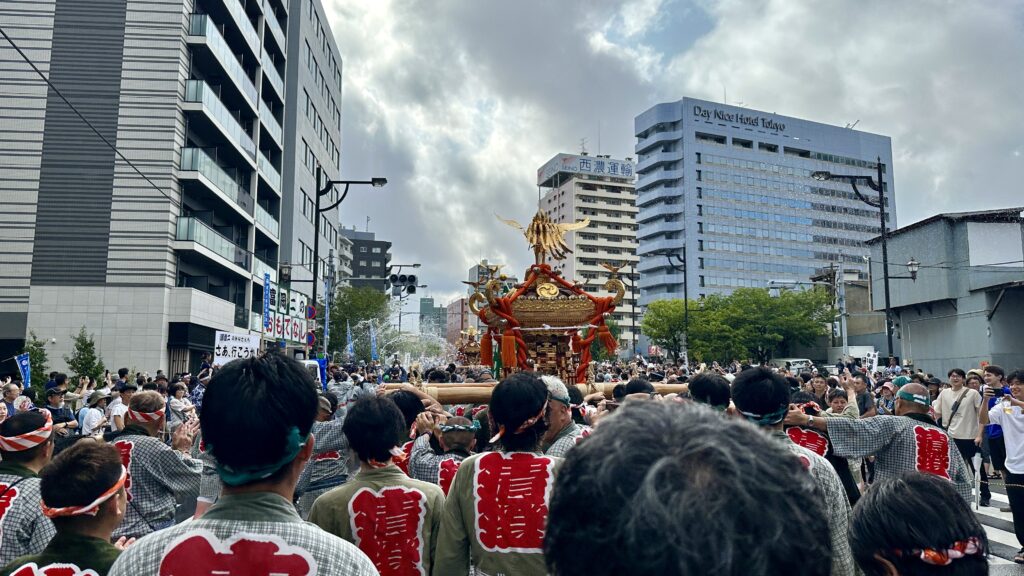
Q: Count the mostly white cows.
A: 0